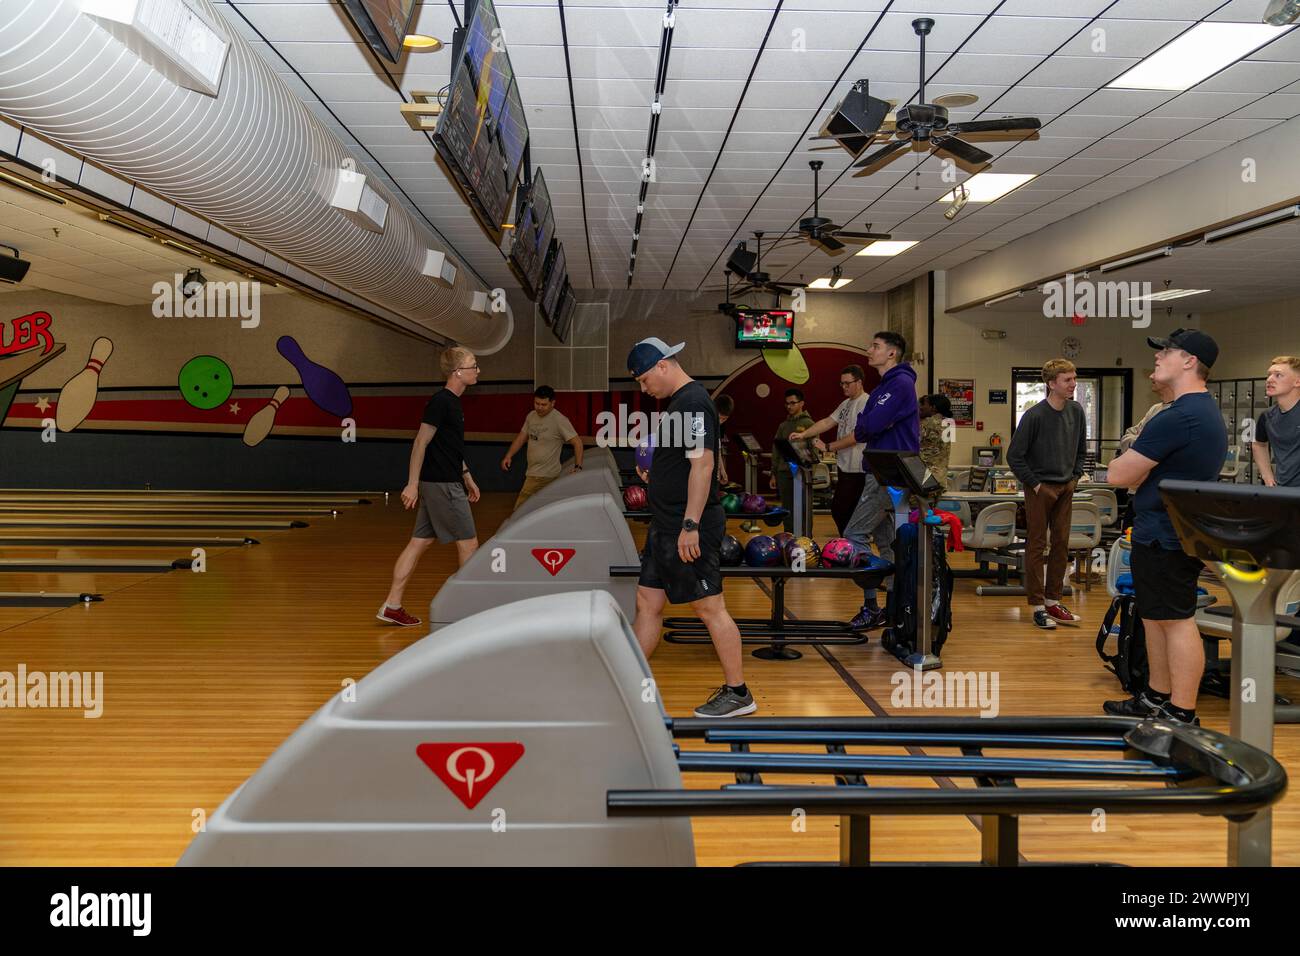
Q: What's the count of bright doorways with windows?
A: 1